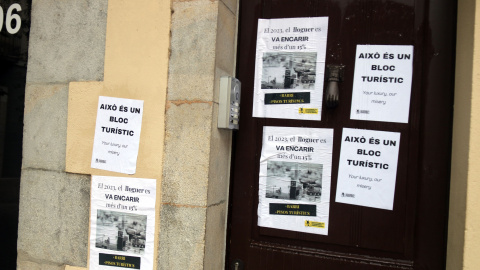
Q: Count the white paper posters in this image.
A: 6